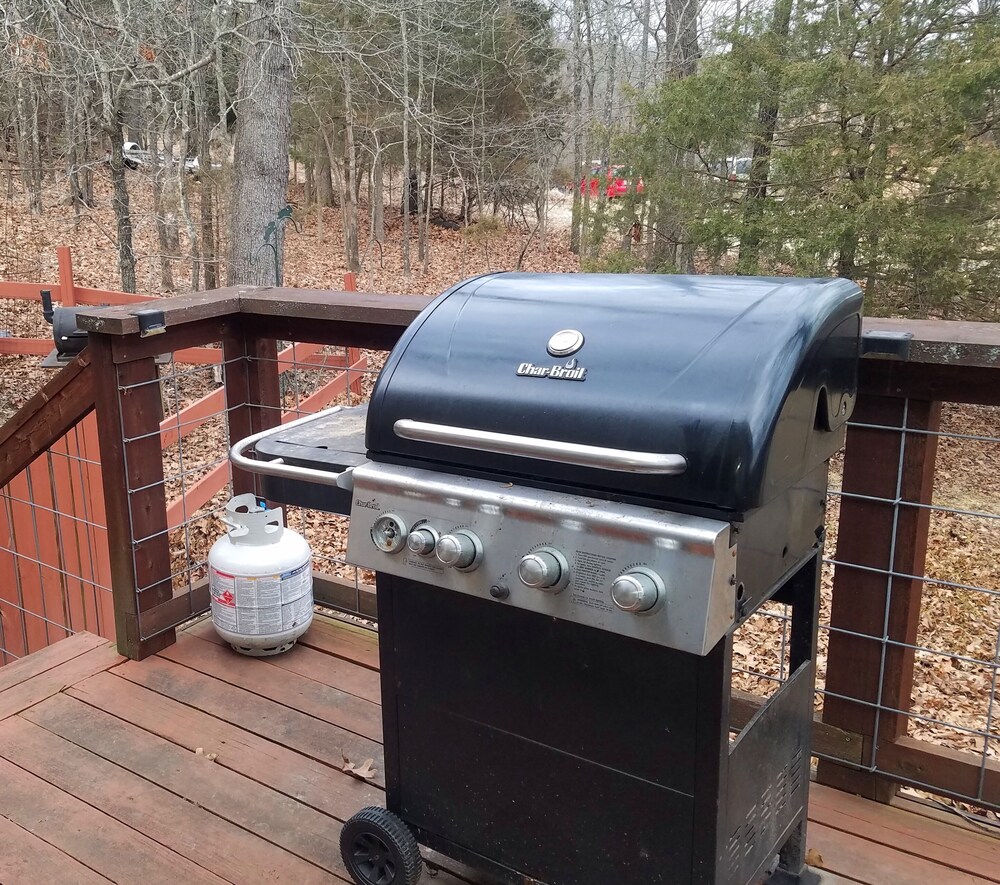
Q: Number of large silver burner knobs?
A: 3